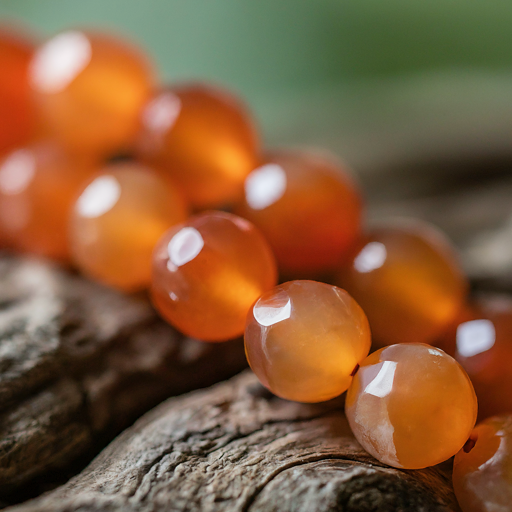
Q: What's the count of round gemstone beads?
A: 12